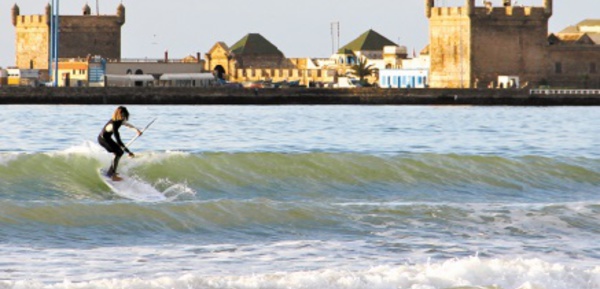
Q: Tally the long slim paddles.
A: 1